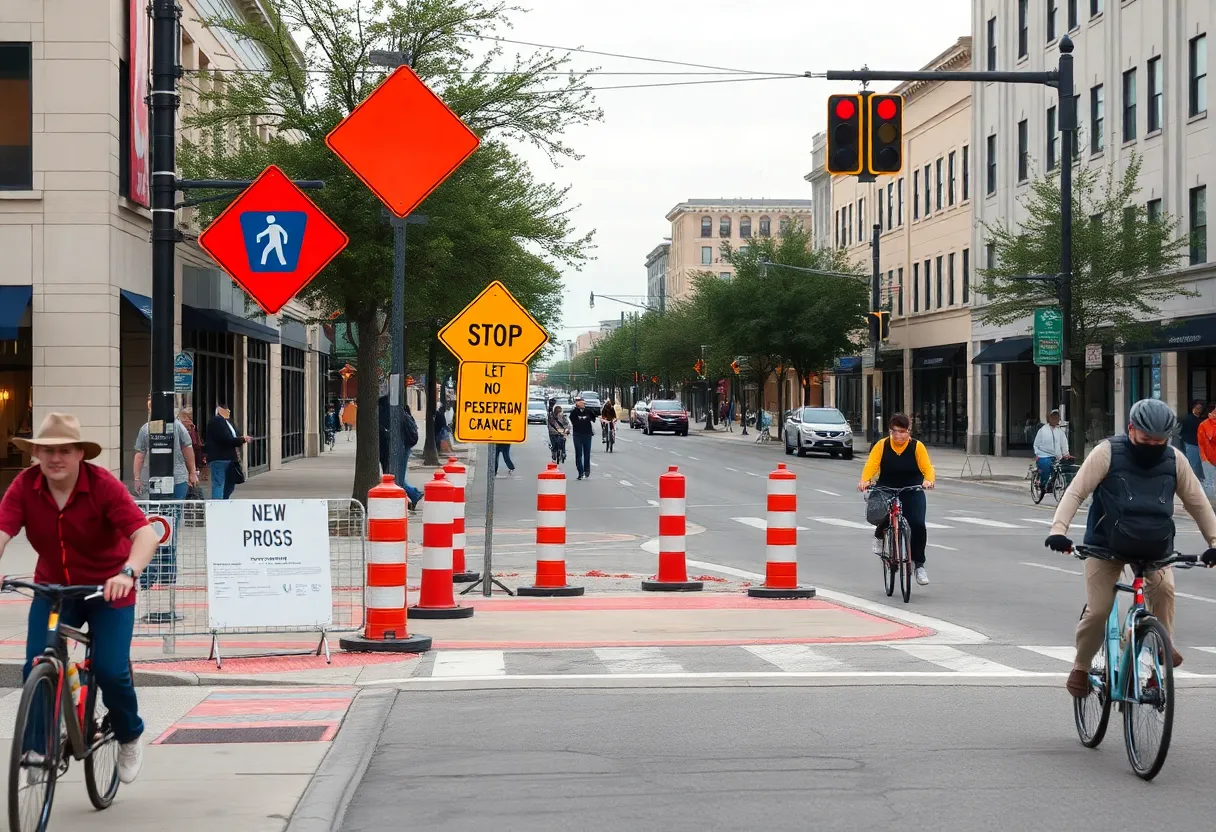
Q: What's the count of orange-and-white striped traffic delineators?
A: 6